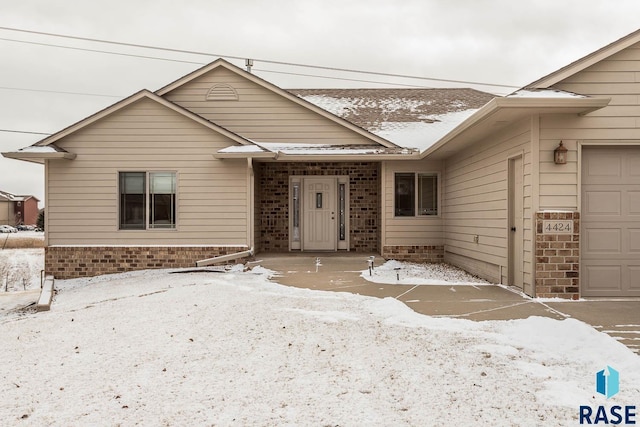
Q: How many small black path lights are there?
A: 3